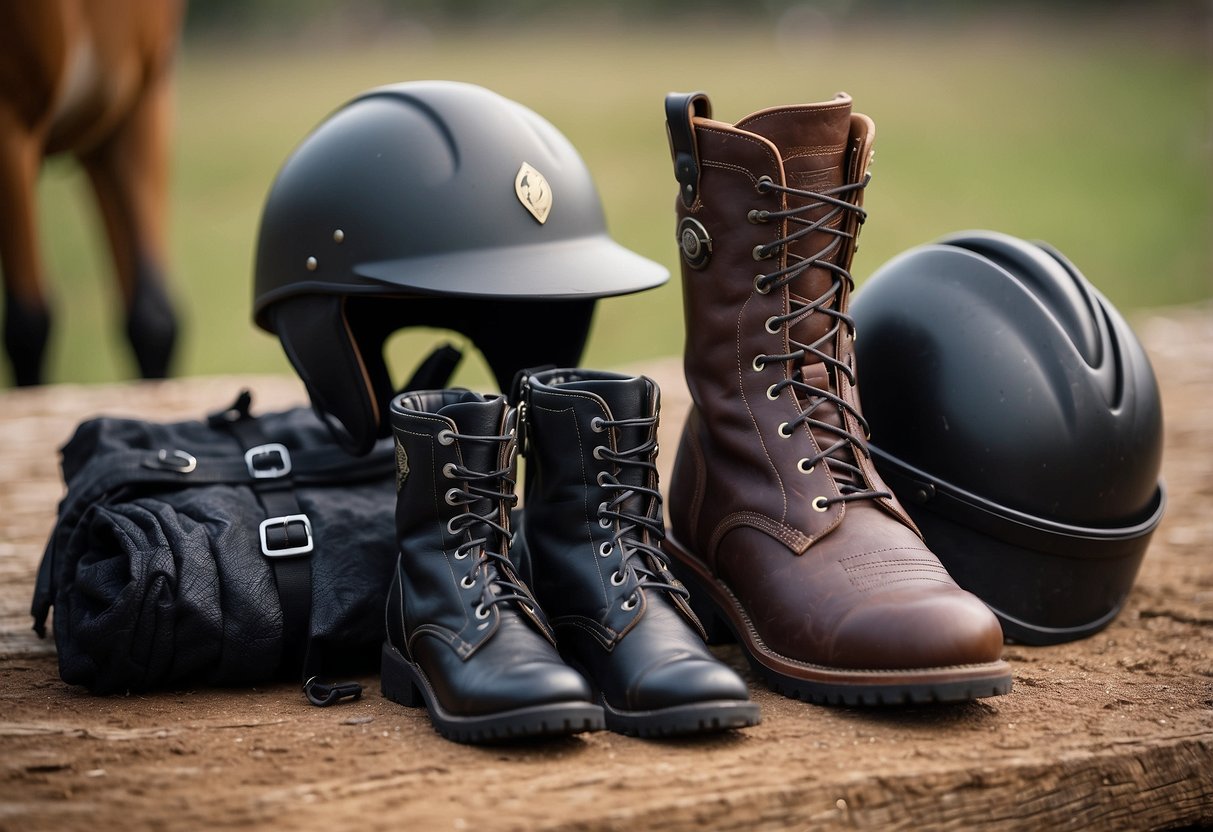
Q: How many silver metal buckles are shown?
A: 2